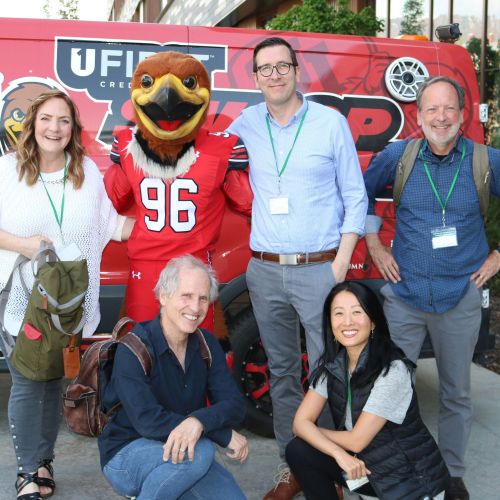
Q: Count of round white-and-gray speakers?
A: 1